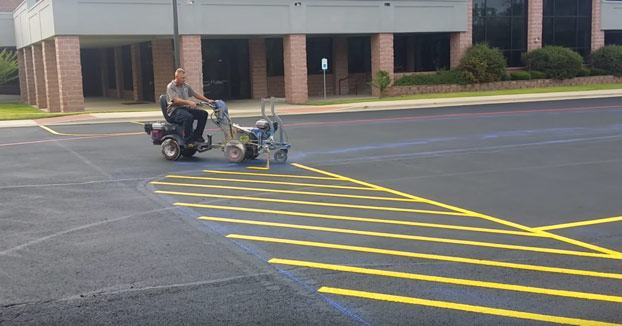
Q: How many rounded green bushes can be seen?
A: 3